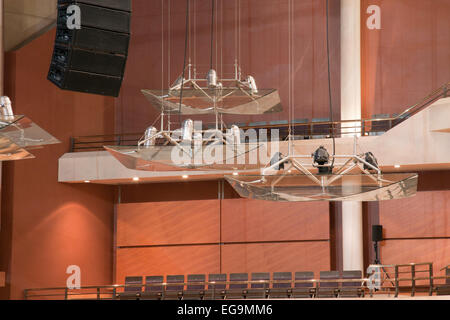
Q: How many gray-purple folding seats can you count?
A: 11